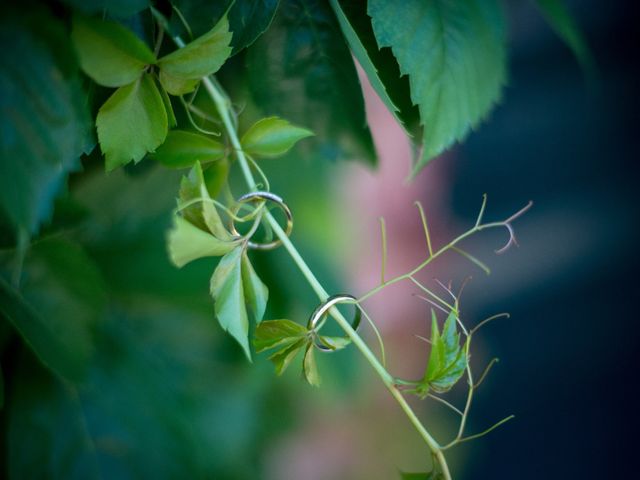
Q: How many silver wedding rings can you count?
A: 2